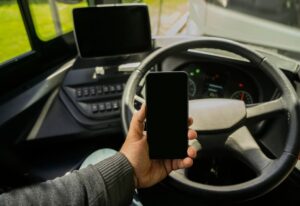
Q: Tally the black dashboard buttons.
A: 11